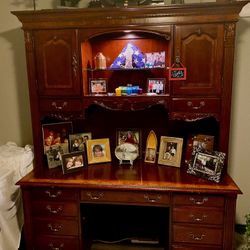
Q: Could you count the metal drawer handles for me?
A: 11